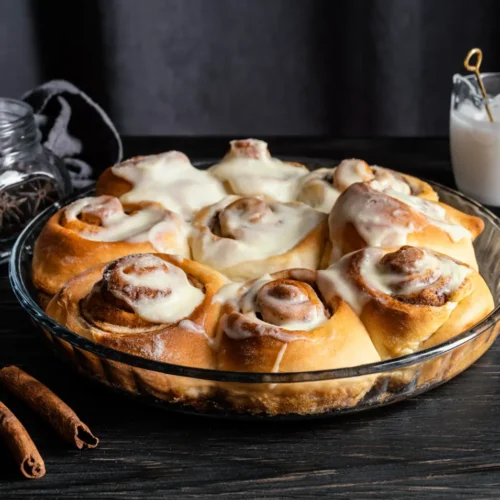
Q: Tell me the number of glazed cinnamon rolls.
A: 9